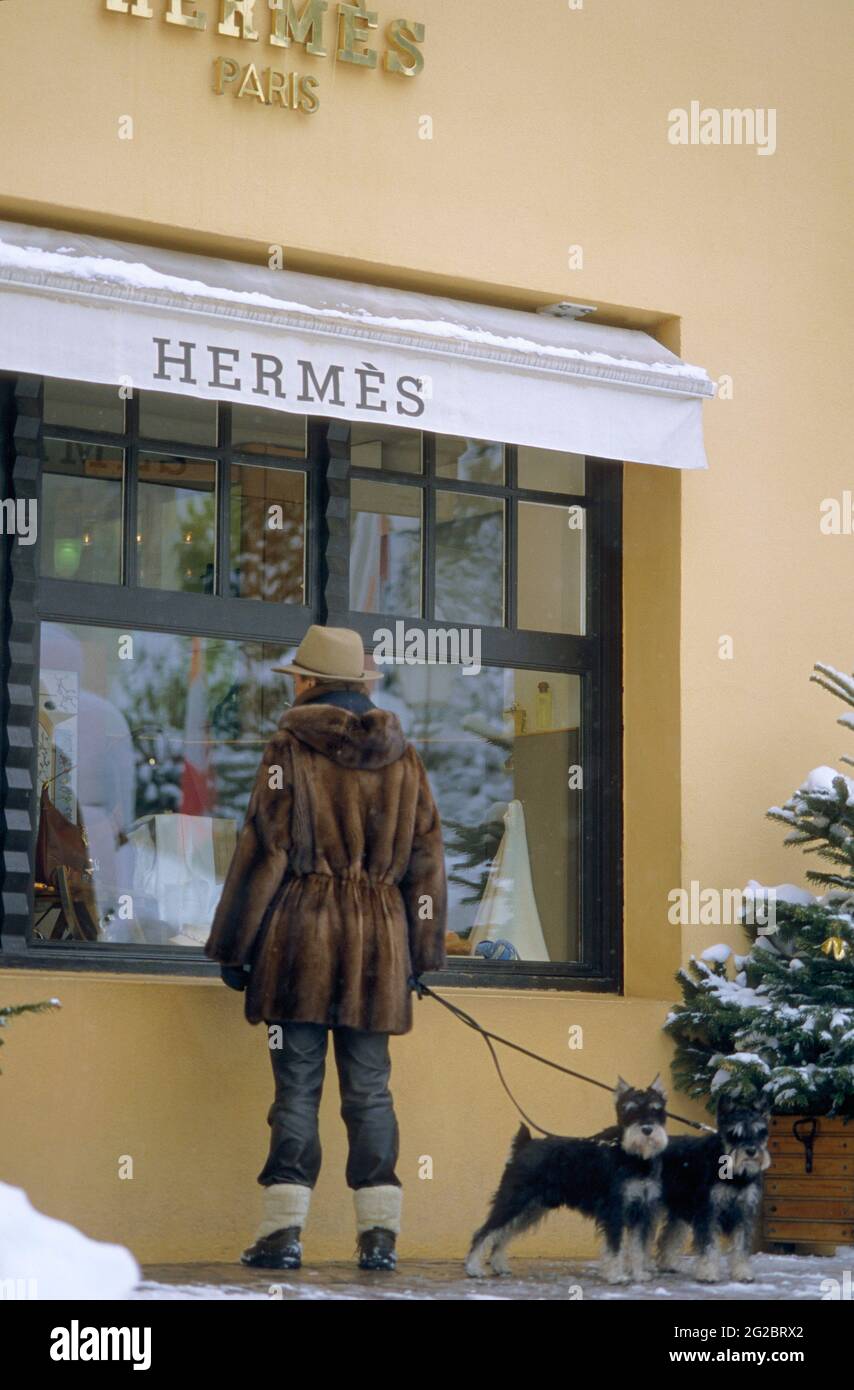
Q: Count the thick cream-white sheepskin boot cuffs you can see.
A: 2